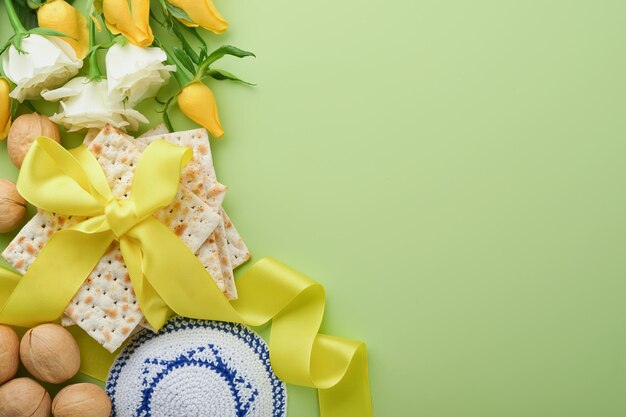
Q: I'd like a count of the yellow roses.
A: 5